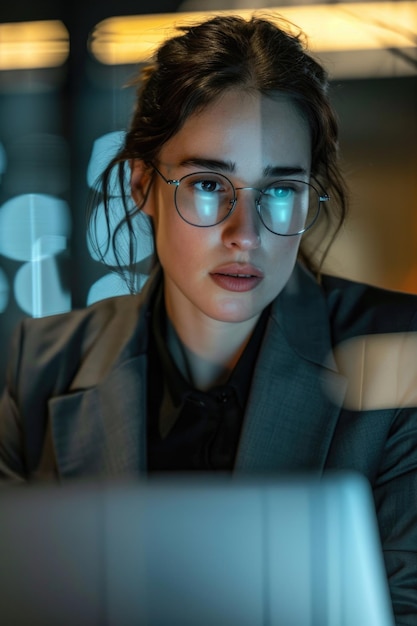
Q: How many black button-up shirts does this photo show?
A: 1